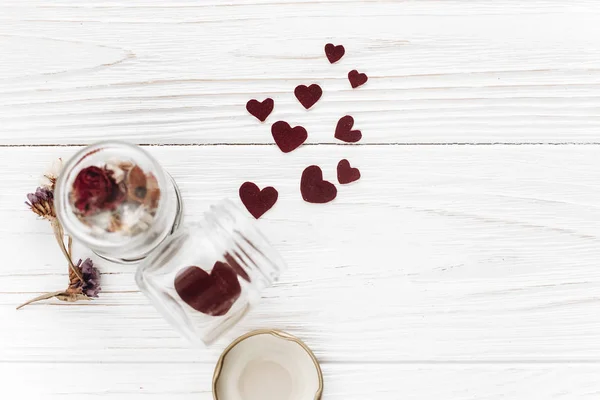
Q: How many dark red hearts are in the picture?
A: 10